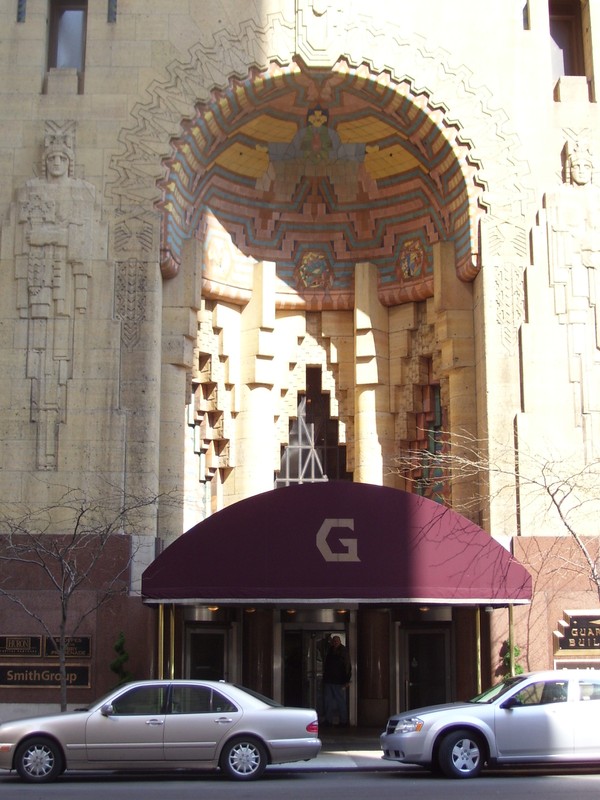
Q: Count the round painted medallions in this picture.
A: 3